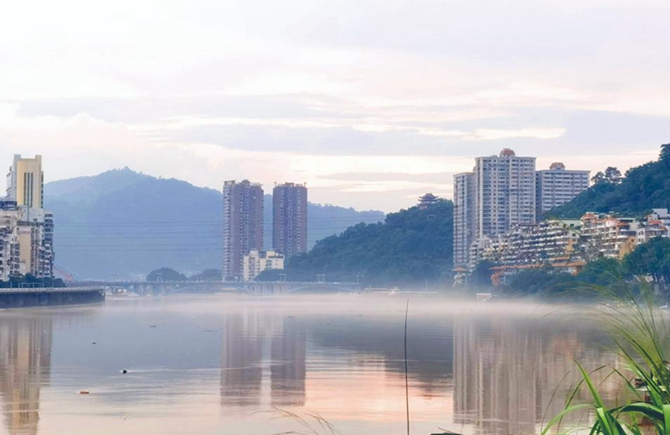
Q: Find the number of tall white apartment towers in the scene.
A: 3